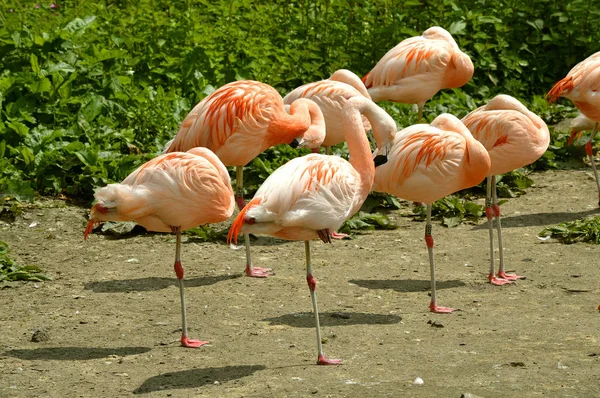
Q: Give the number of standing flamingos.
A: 8